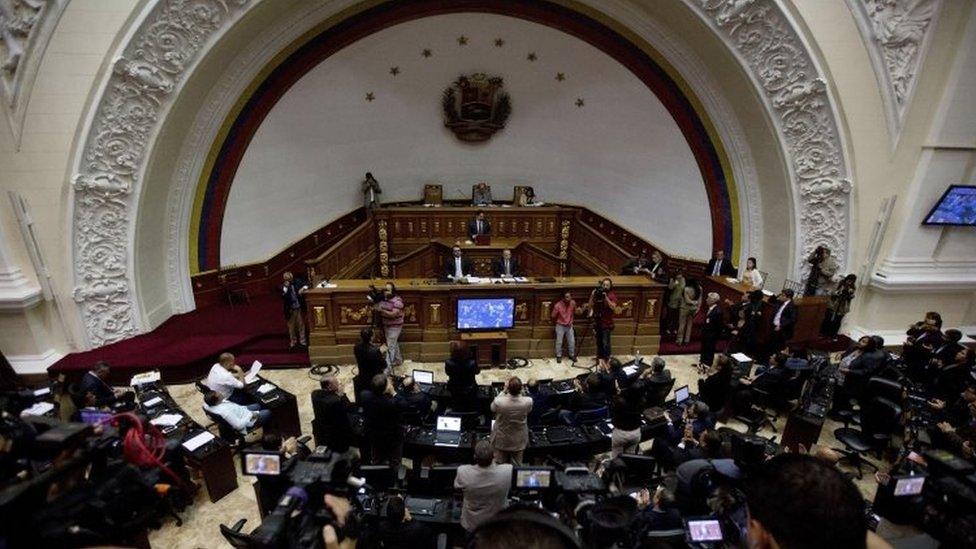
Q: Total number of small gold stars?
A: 8